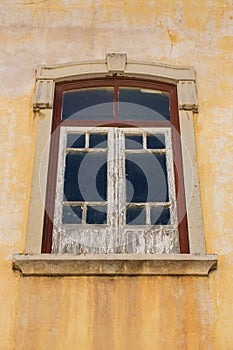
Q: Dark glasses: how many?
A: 12